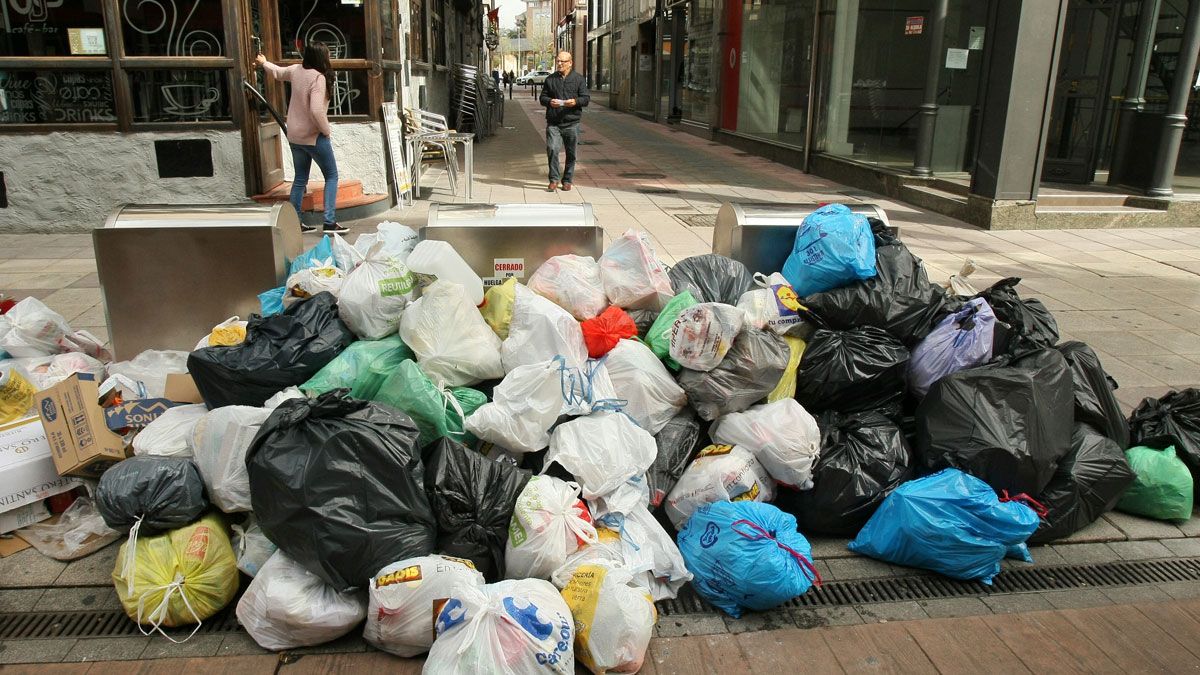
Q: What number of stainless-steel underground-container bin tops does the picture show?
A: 3